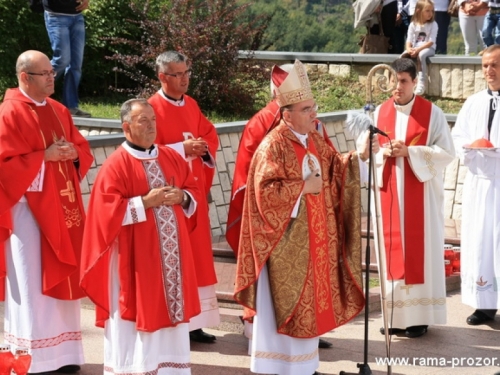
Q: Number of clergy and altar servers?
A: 7